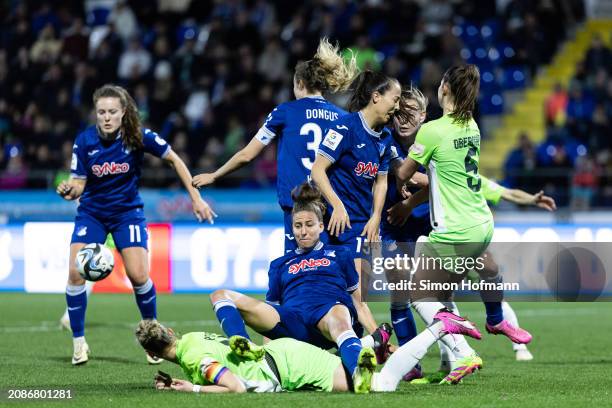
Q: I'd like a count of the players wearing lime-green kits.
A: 3